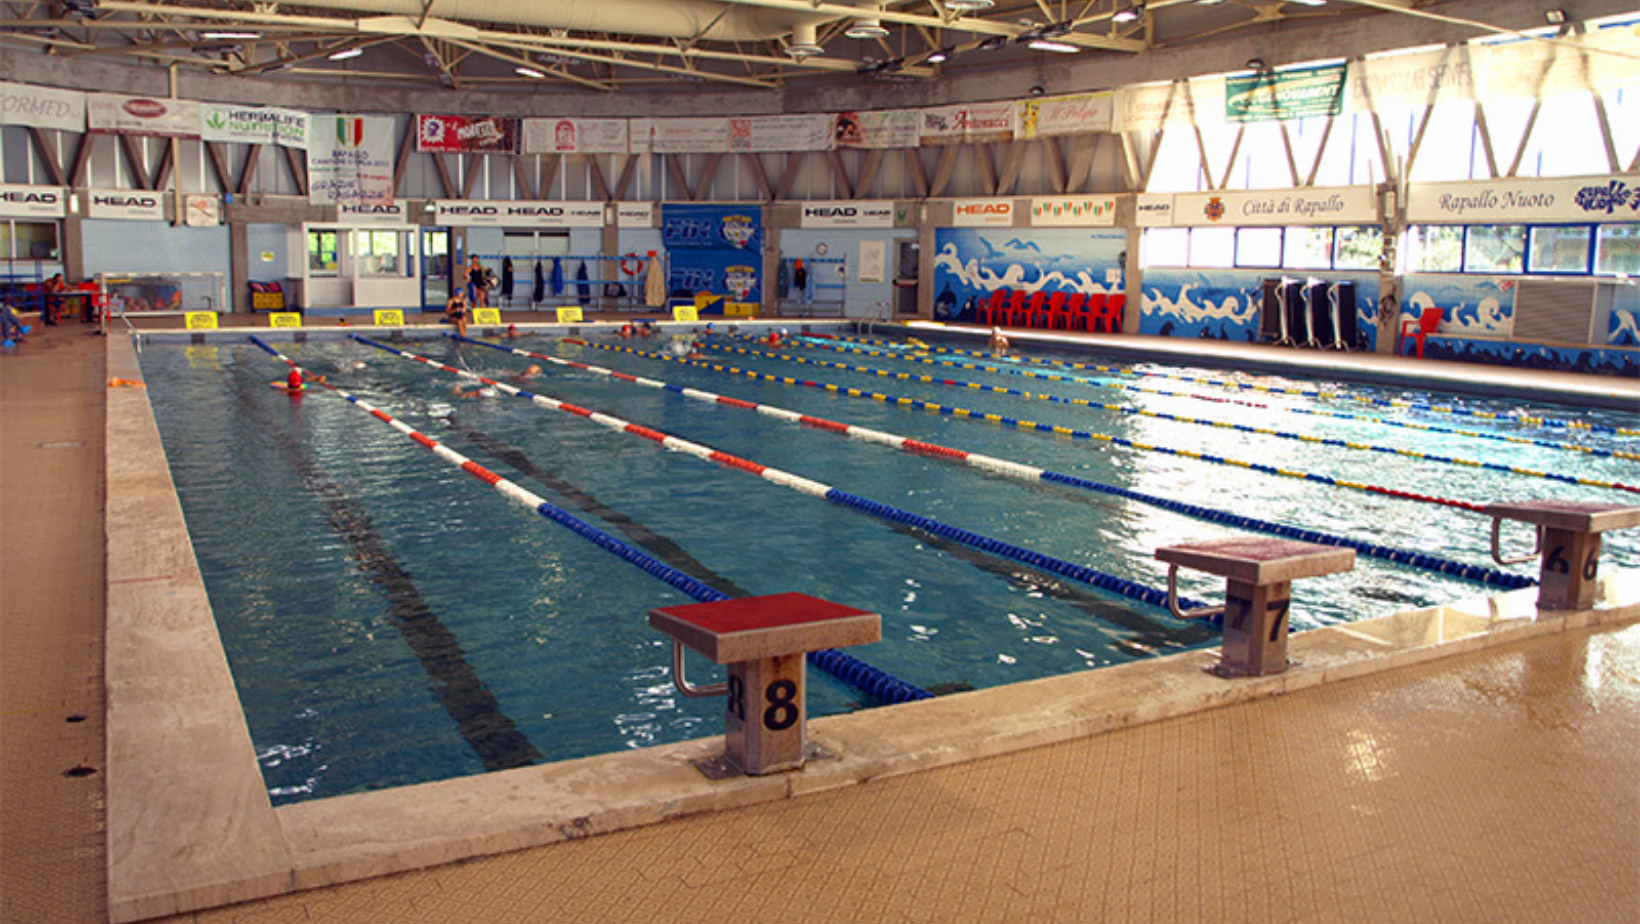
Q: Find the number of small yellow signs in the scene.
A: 6